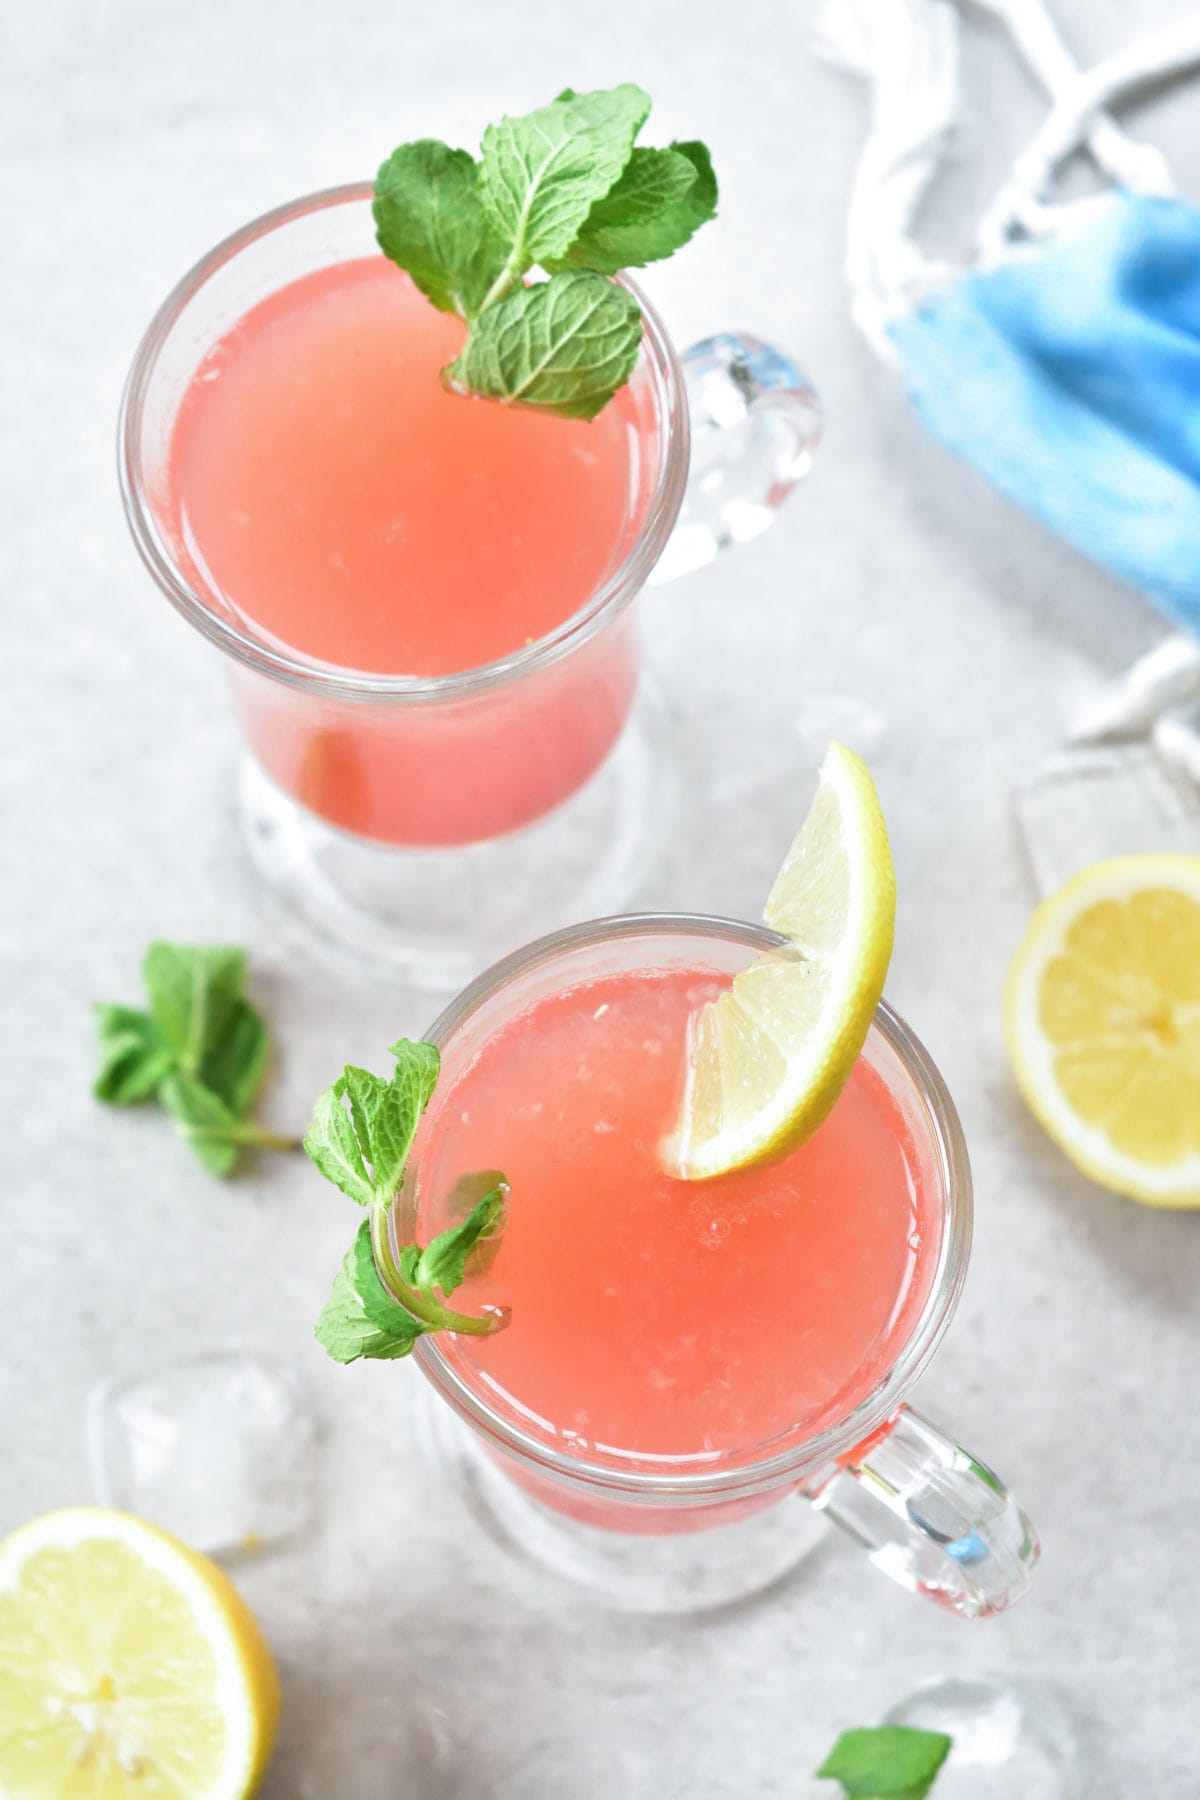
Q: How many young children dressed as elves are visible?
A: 0